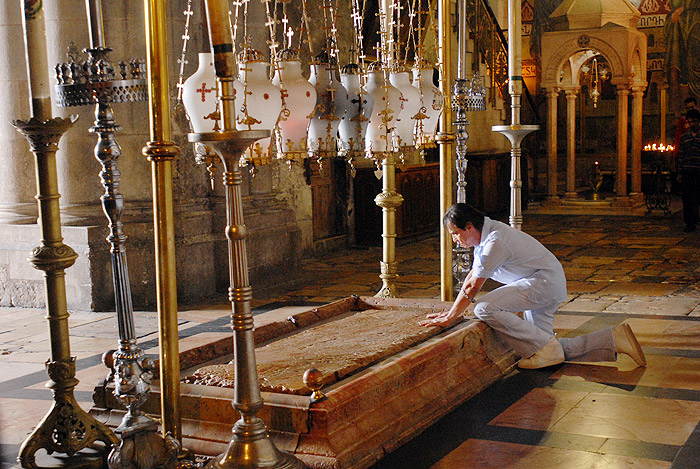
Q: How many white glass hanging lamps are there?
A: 8